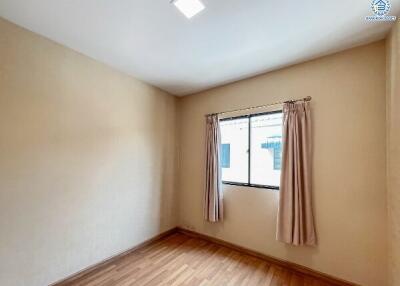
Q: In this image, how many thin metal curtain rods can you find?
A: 1